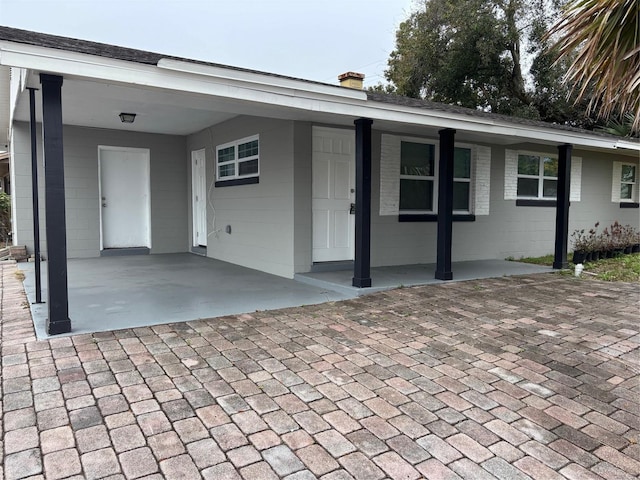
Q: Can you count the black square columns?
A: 4